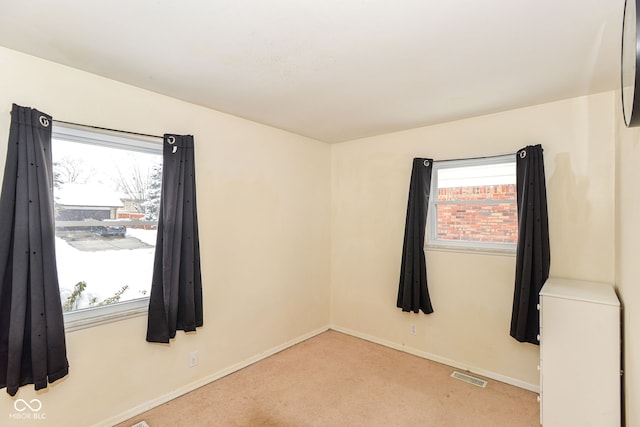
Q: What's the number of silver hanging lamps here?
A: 0